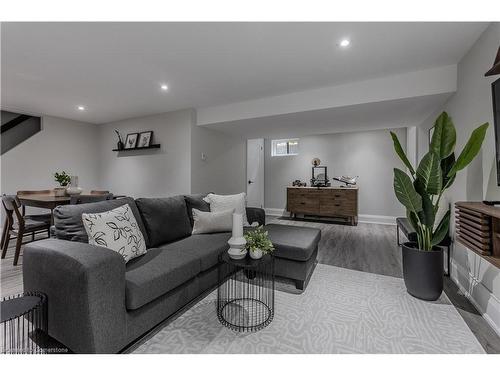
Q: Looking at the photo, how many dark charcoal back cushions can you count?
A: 3